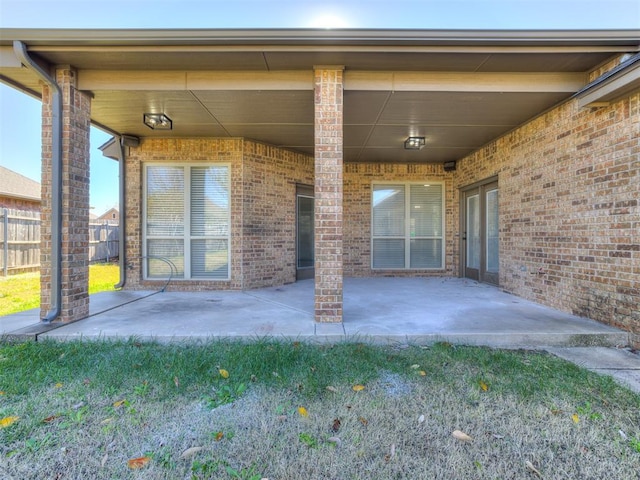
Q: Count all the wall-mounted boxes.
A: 2